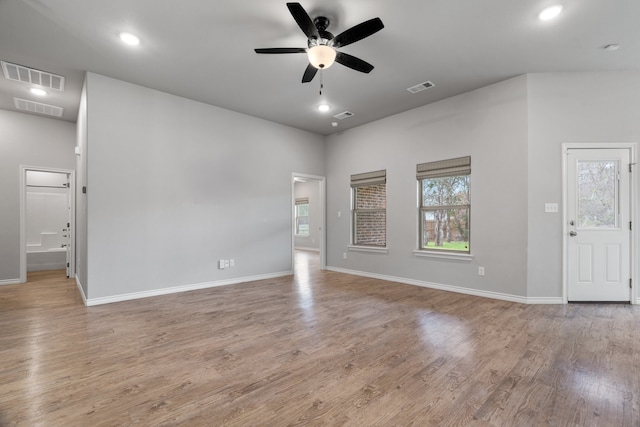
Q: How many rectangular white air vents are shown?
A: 4